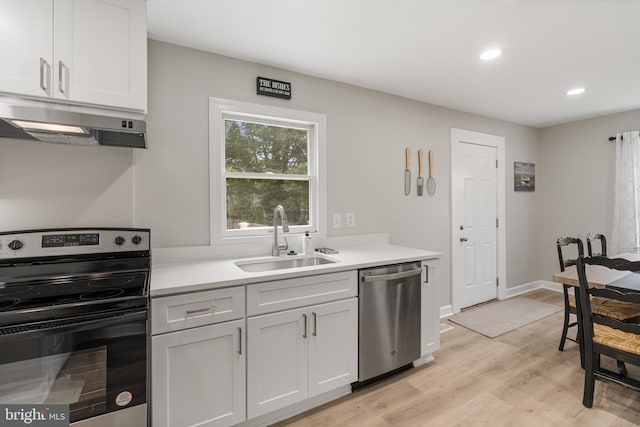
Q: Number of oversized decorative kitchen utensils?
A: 3